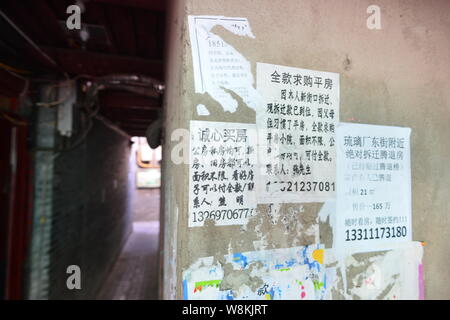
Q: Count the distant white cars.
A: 0